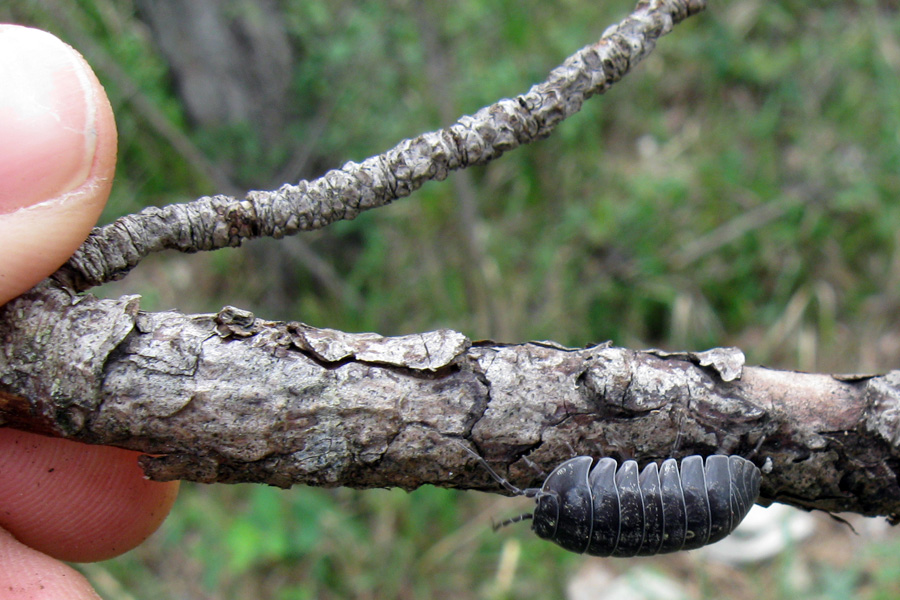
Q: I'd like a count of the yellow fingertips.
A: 0